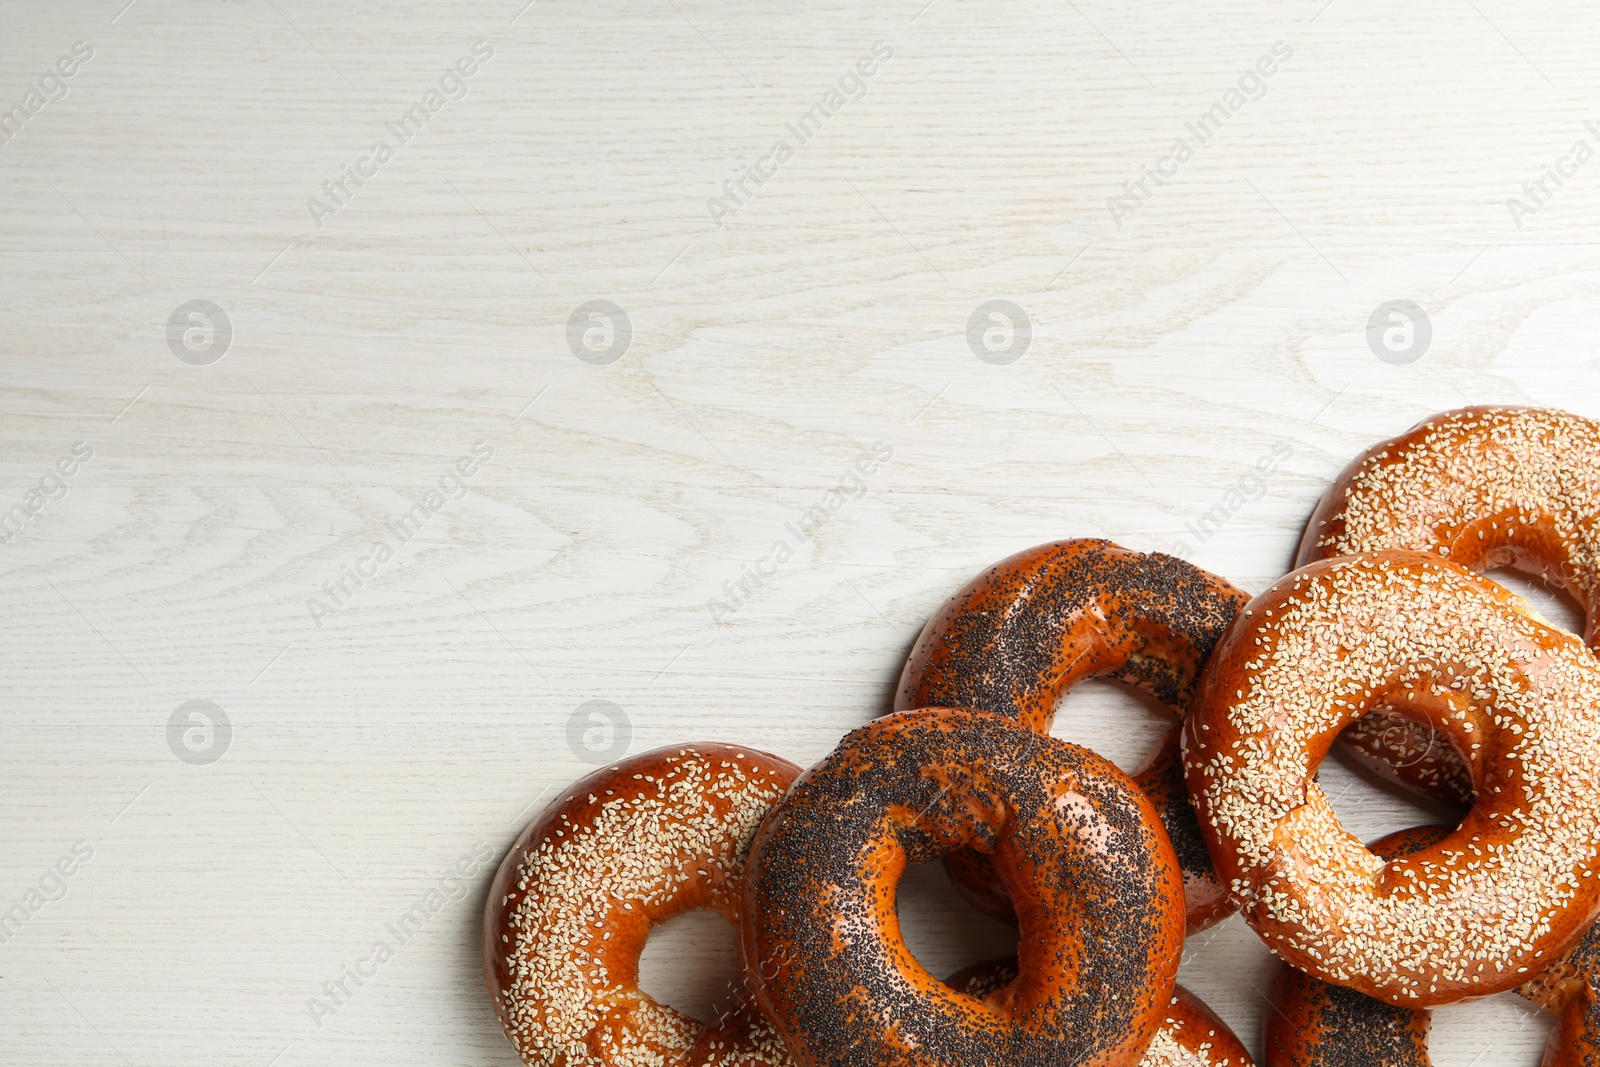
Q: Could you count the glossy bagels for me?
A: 7